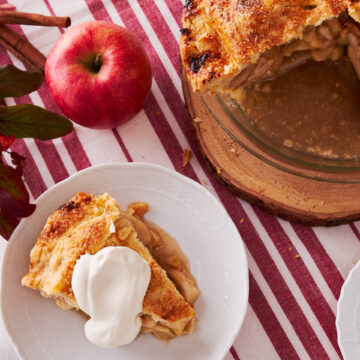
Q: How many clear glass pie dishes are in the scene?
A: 1